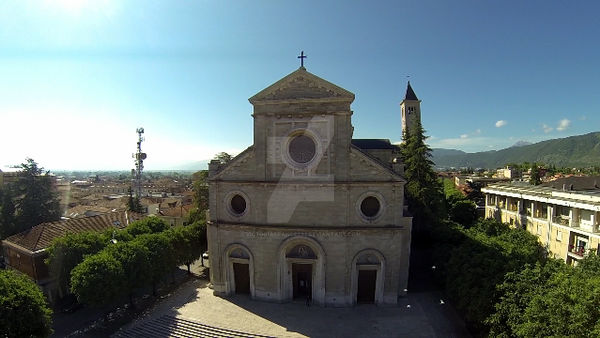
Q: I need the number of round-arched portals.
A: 3